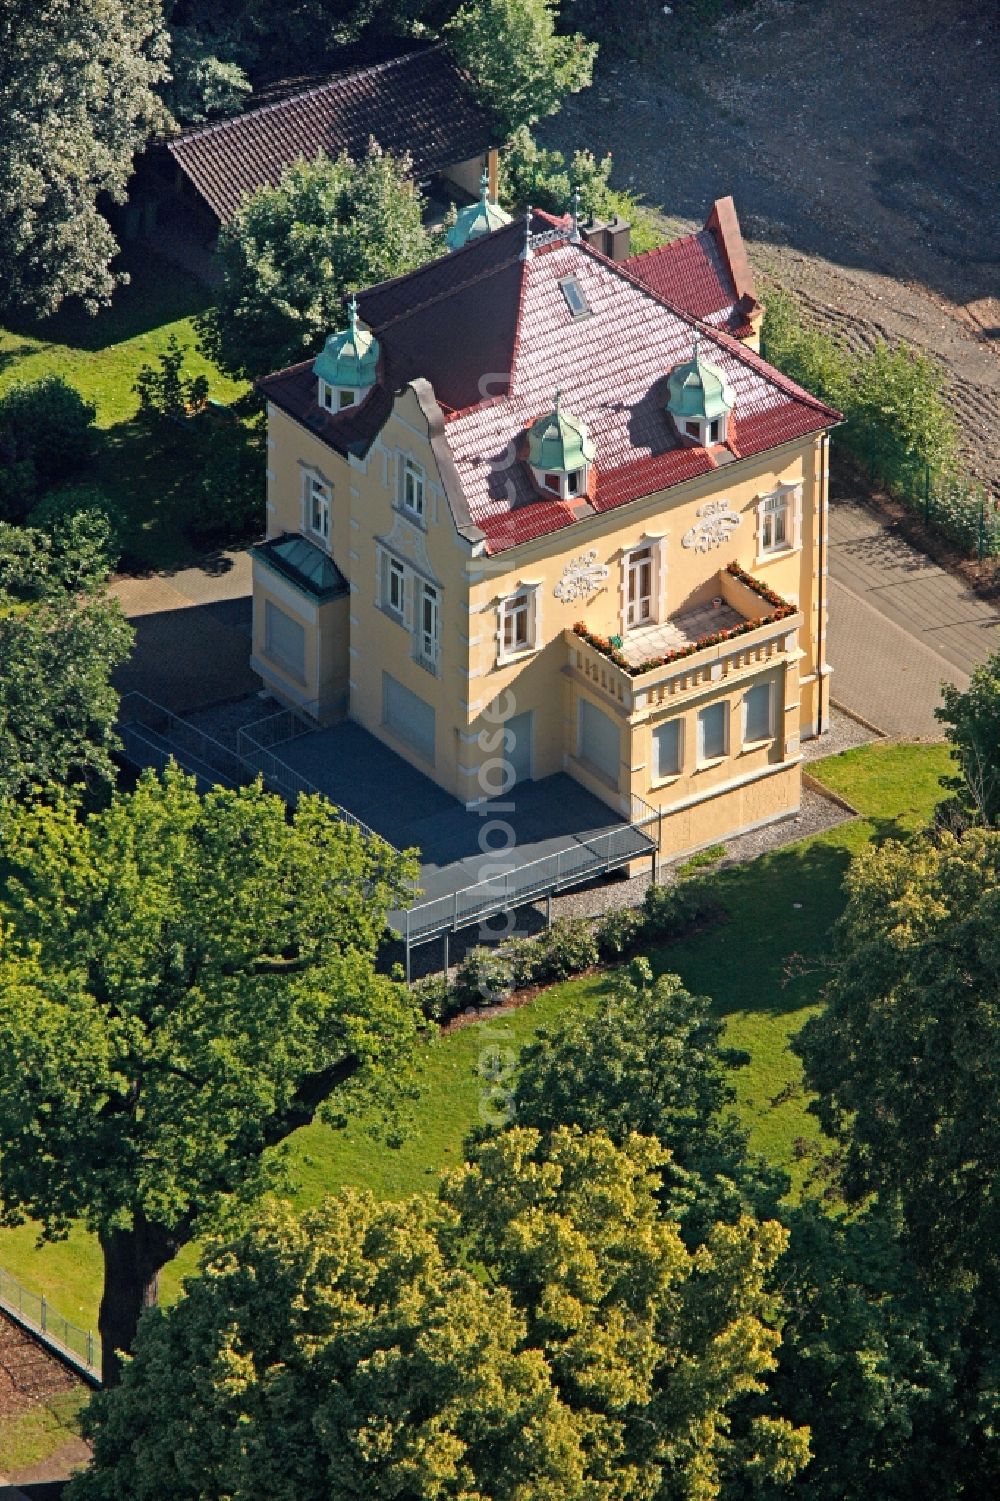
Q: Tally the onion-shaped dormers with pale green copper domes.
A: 4